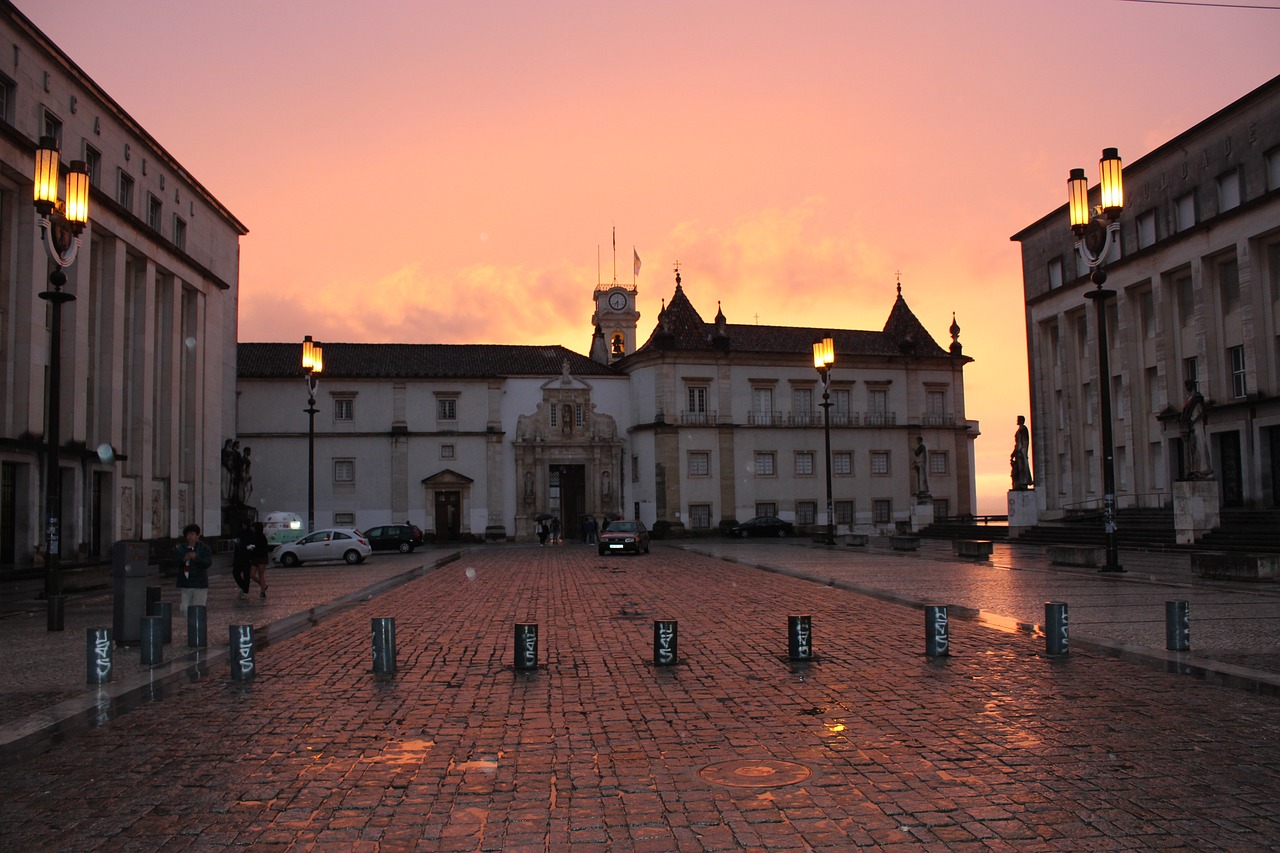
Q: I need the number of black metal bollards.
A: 14